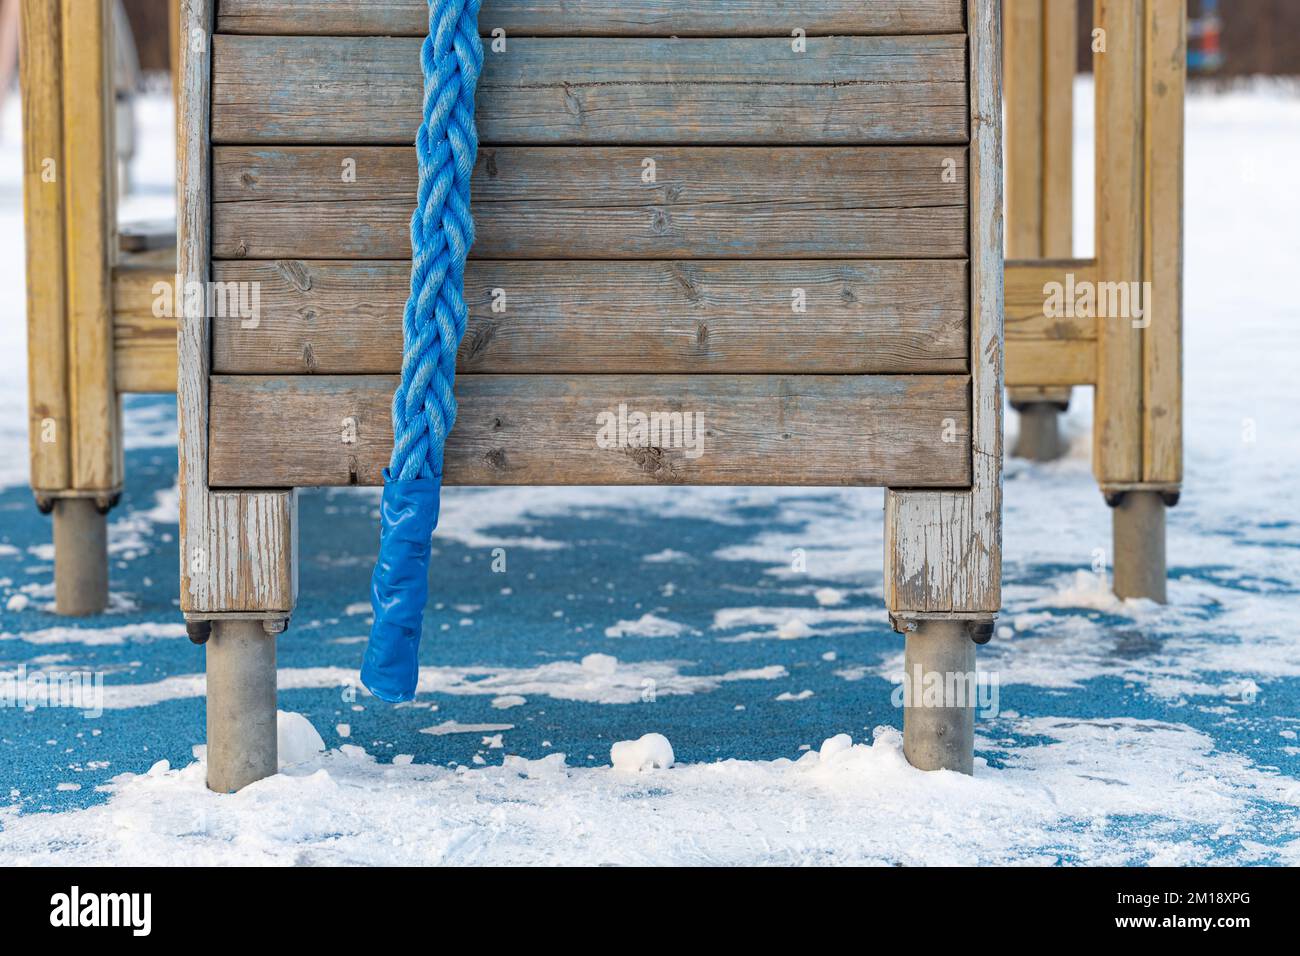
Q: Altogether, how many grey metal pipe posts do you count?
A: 5